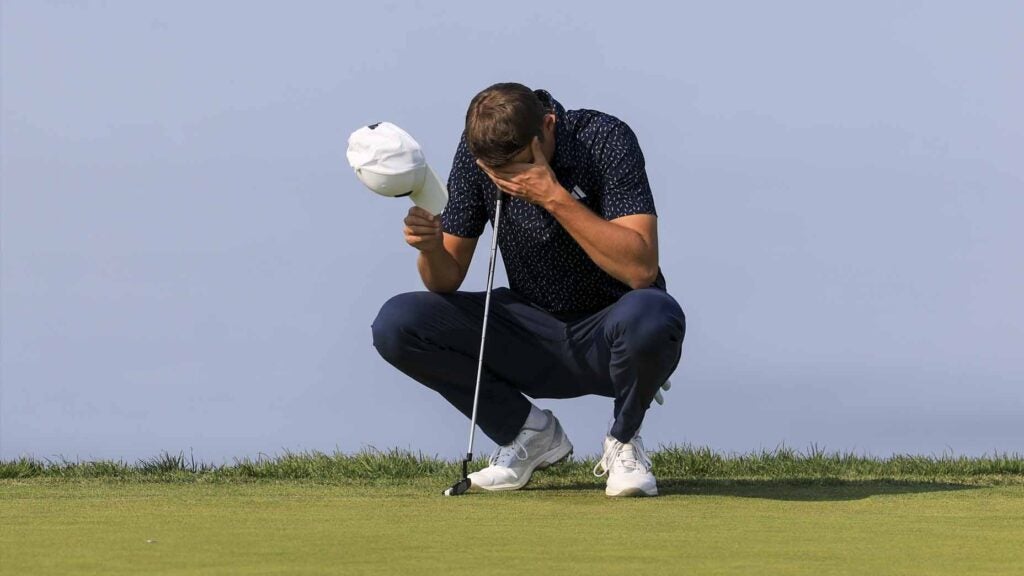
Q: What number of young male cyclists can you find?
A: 0